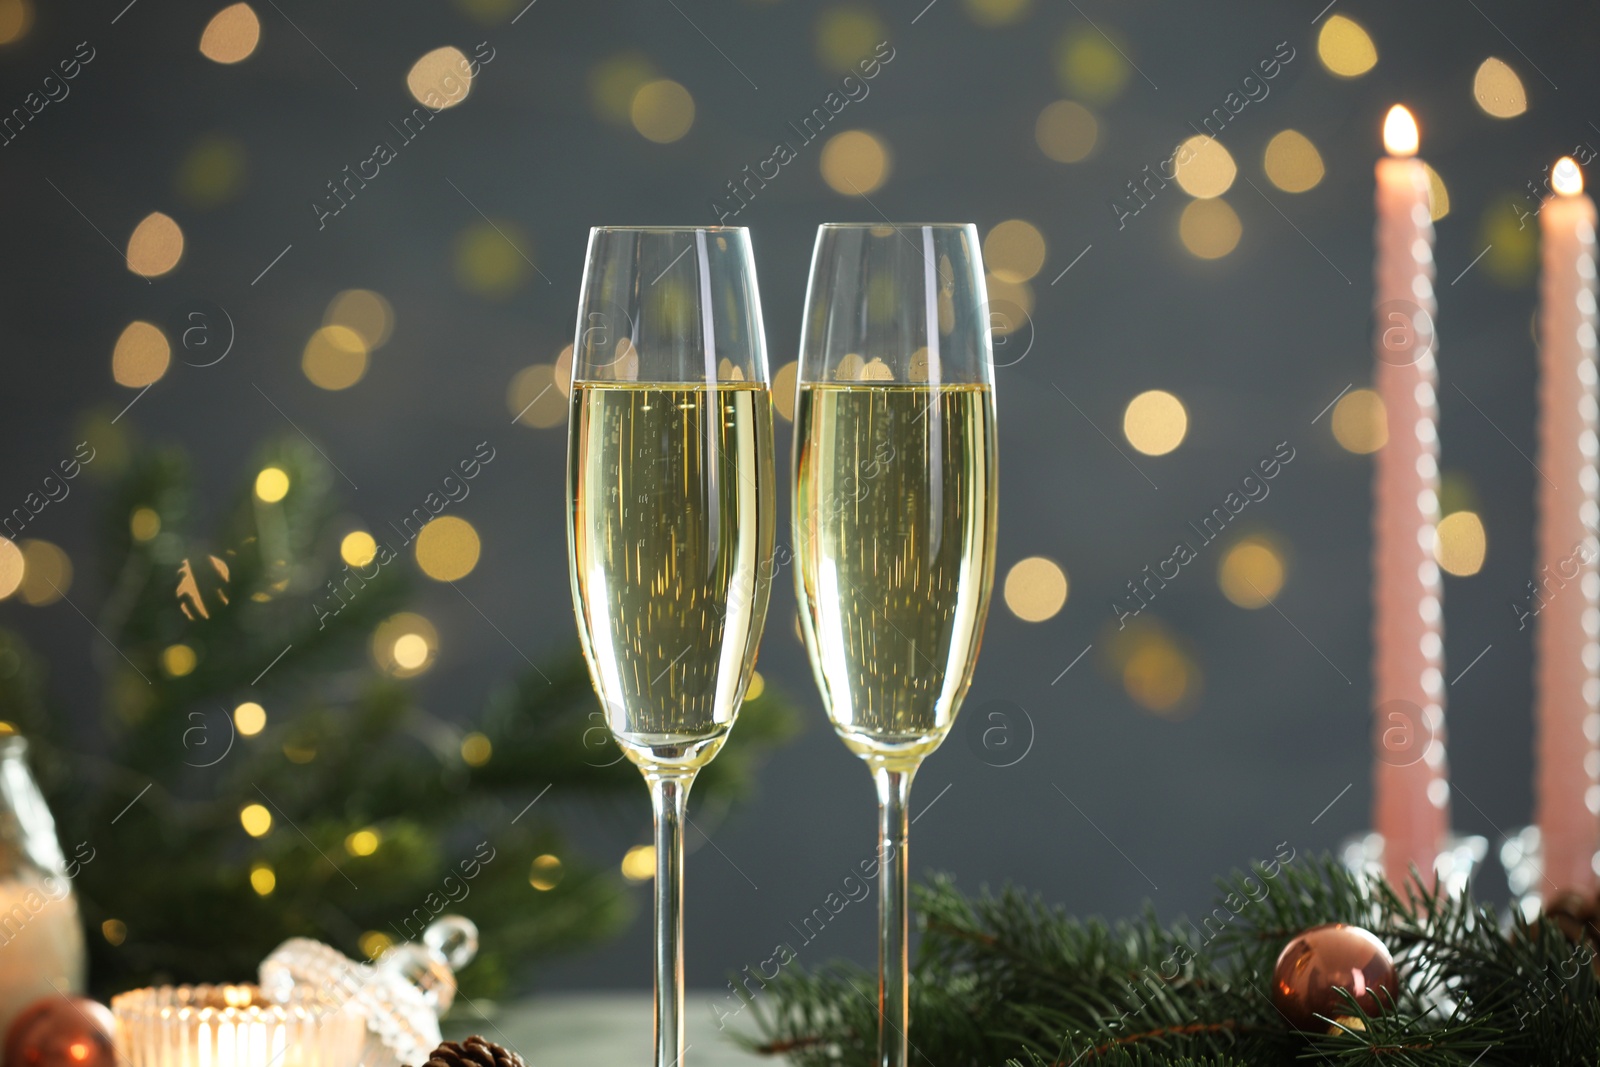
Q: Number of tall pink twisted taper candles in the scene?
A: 2